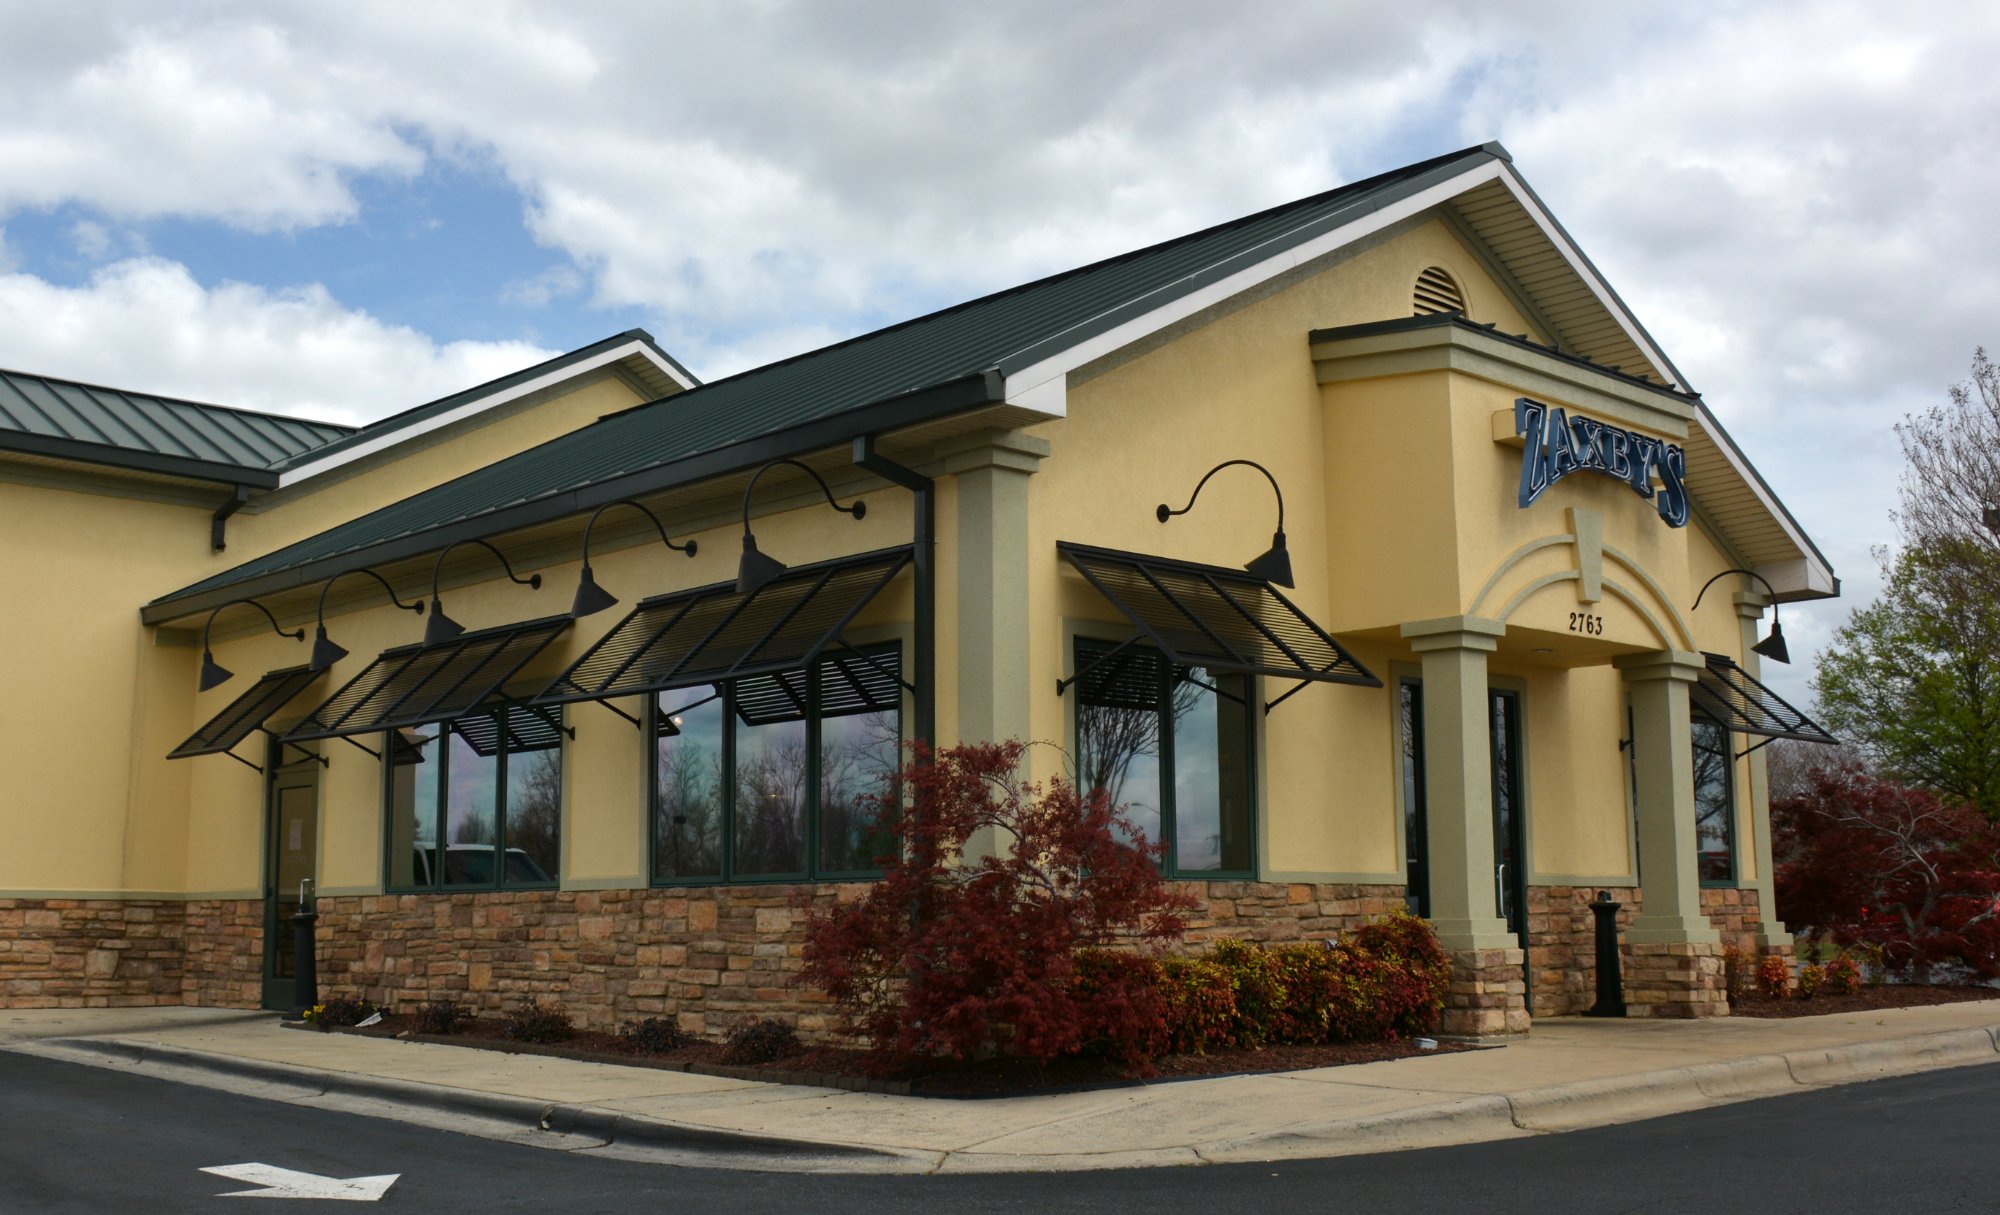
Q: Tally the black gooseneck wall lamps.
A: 7